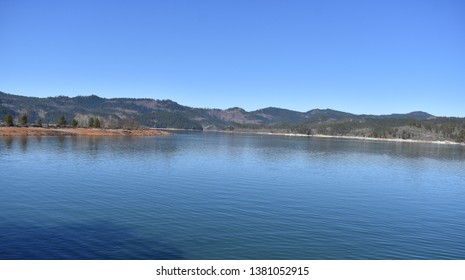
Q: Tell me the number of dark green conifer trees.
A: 7